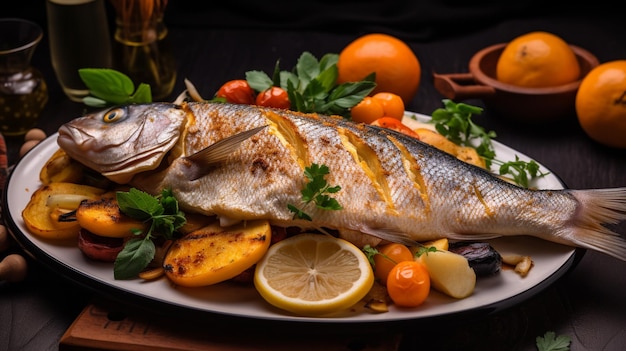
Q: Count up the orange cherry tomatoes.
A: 4